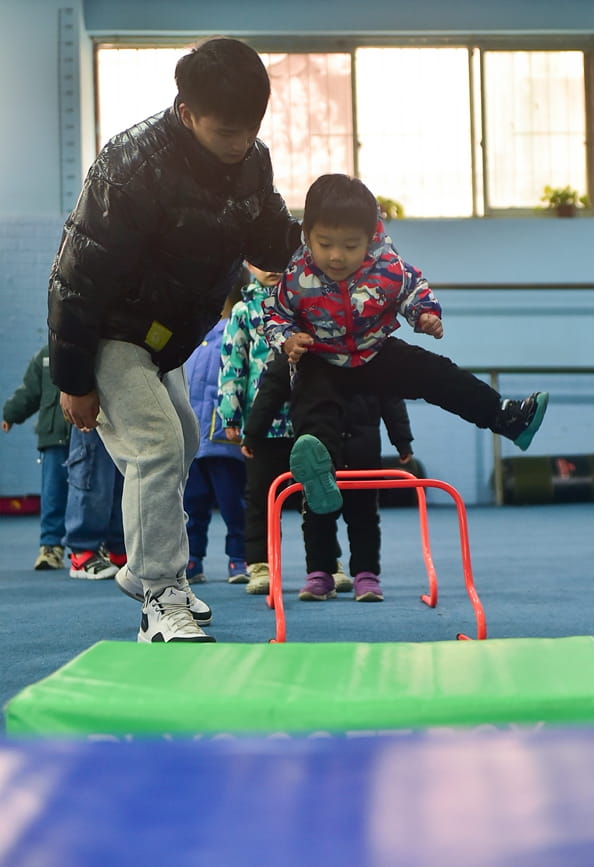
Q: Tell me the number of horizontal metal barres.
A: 2